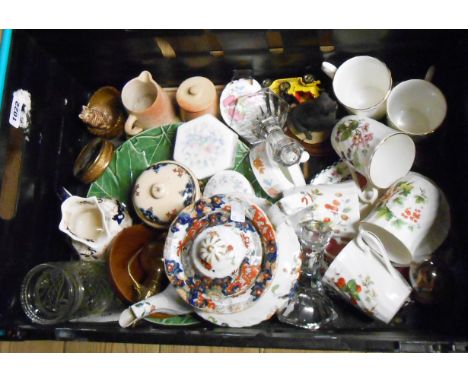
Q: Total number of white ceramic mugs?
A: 5